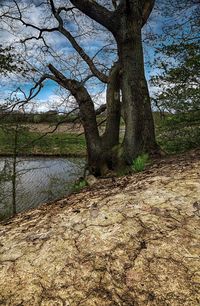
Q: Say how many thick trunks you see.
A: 3